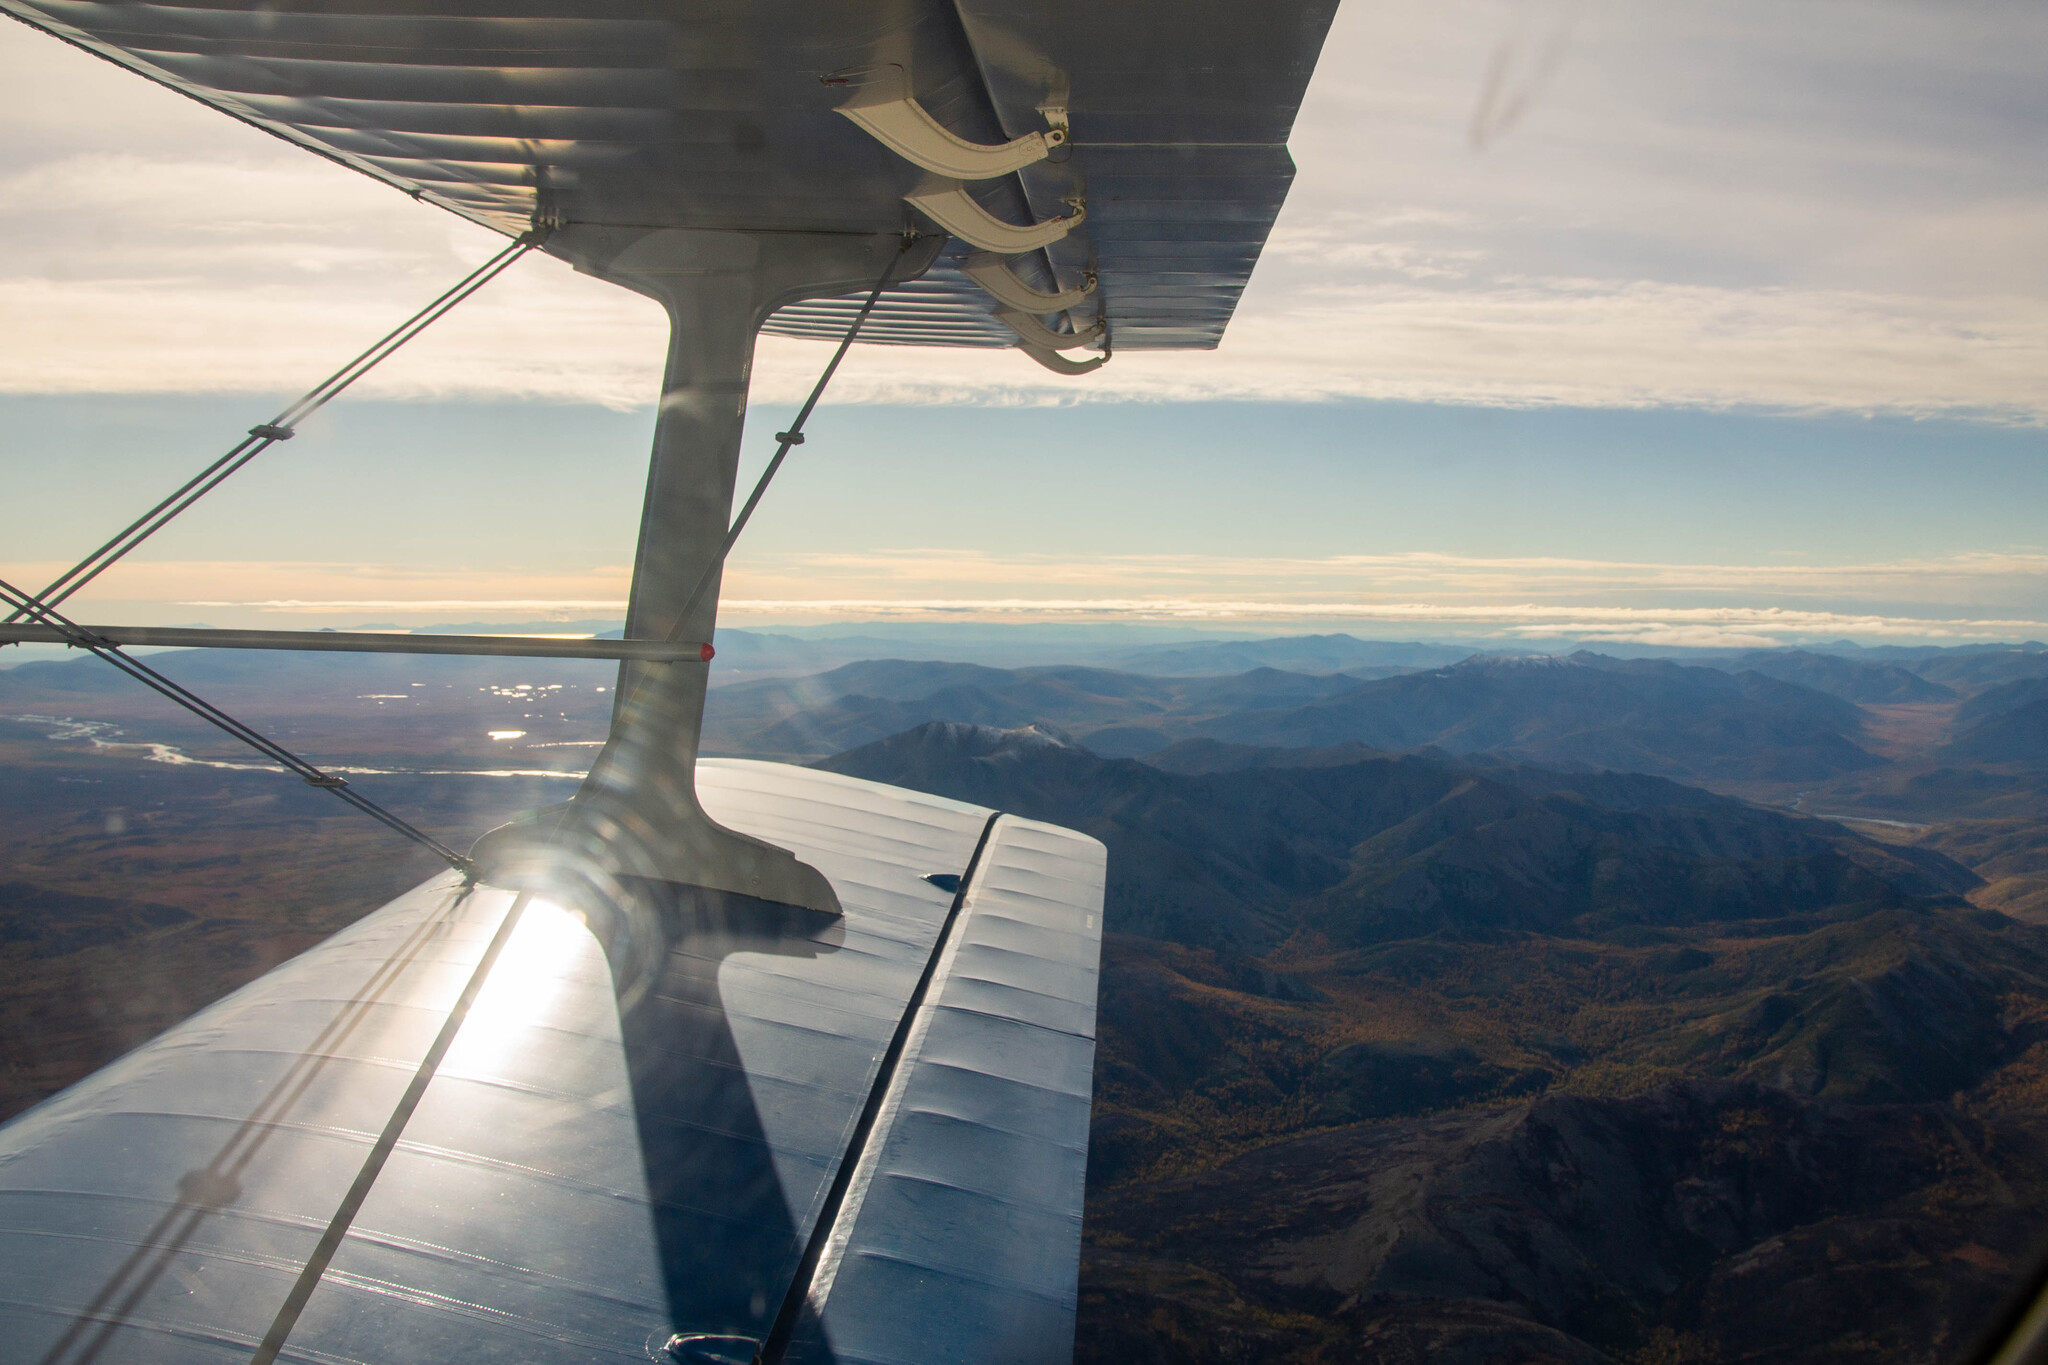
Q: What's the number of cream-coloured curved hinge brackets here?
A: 5